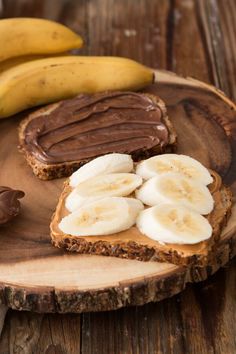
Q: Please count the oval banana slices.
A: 6